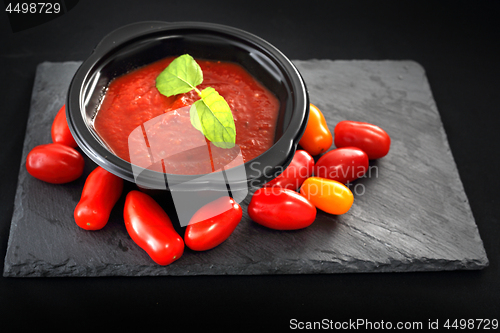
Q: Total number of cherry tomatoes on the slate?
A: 11